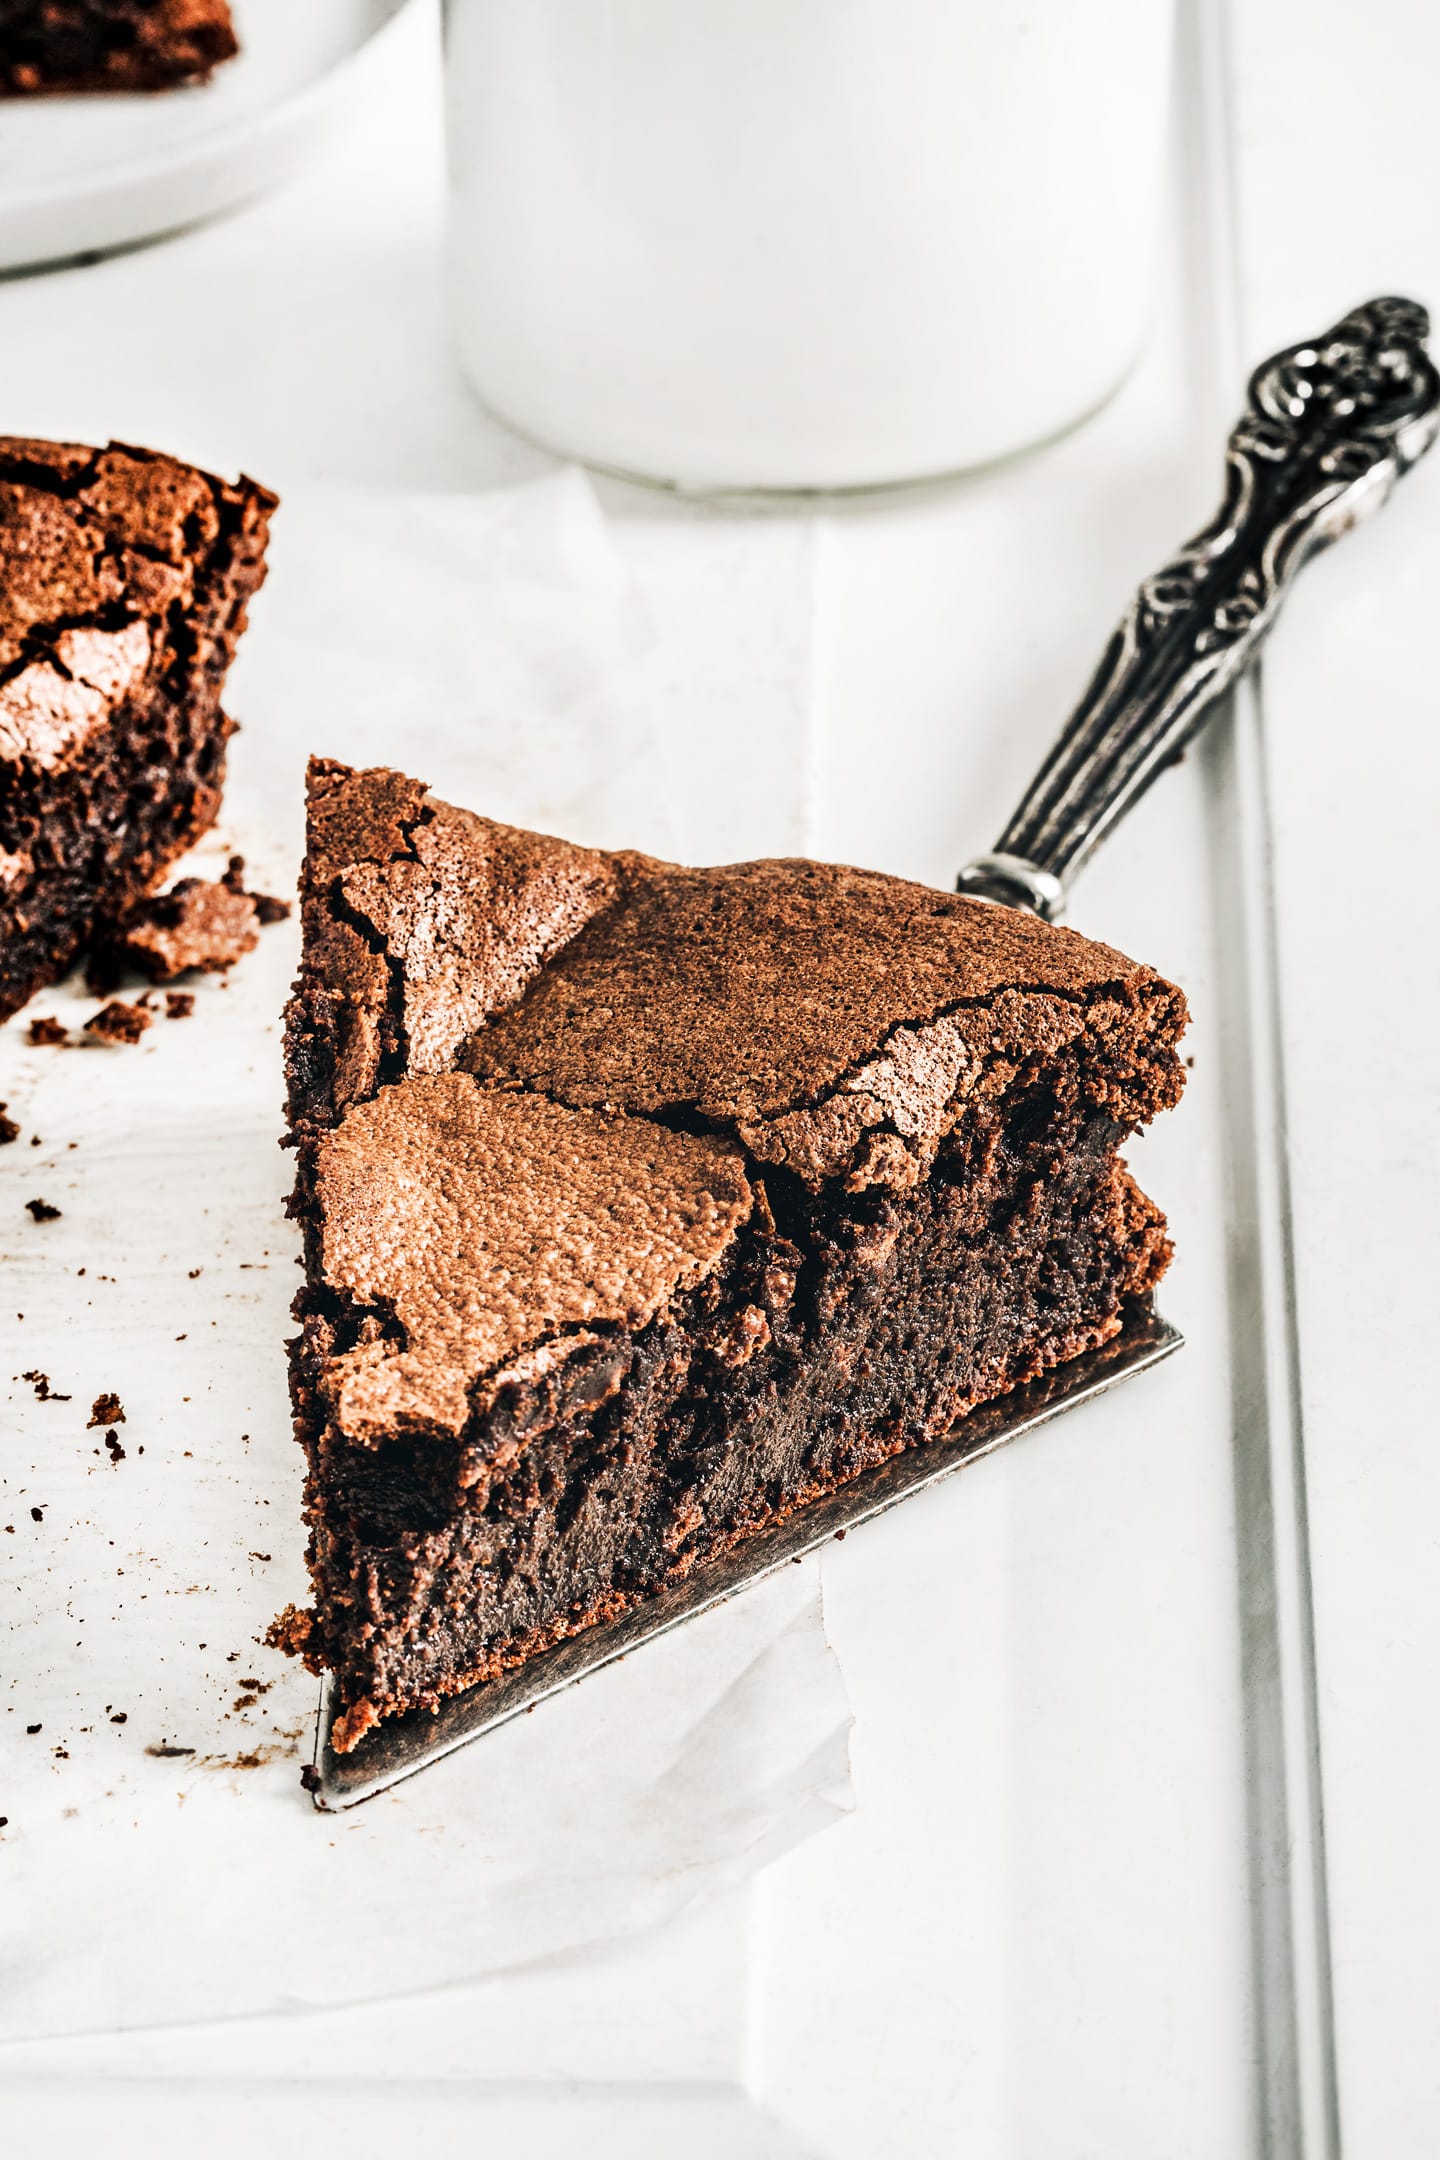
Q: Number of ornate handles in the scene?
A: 1